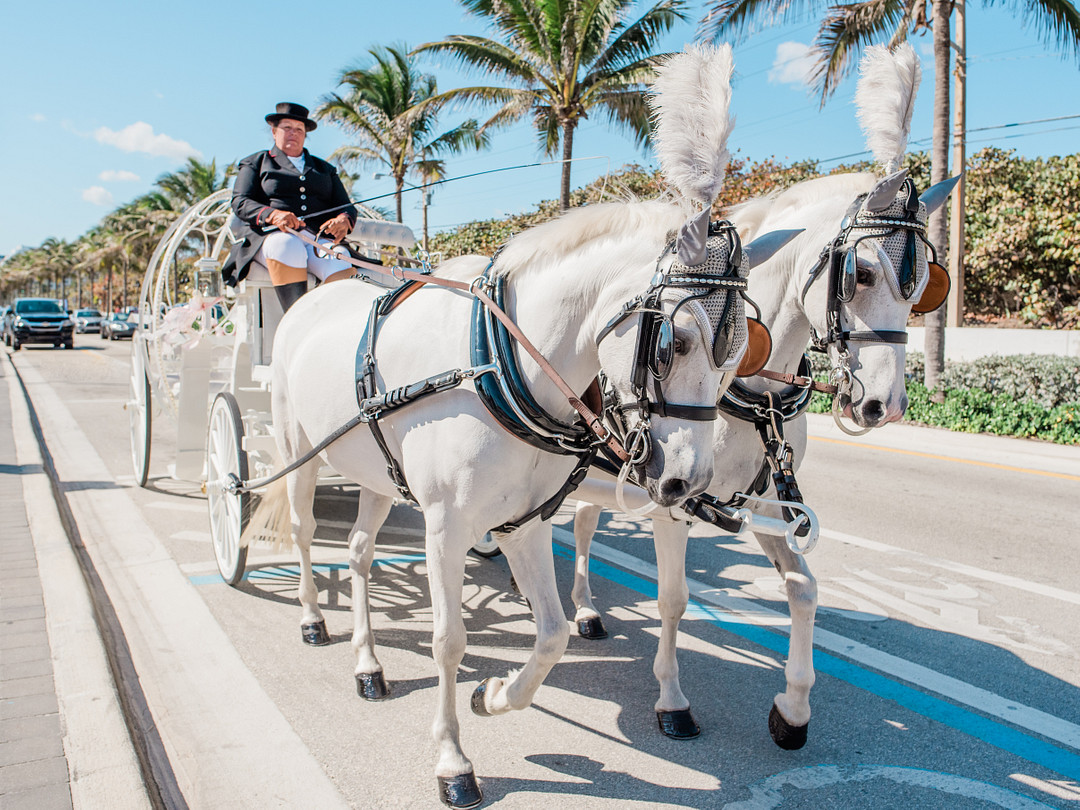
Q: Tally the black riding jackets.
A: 1